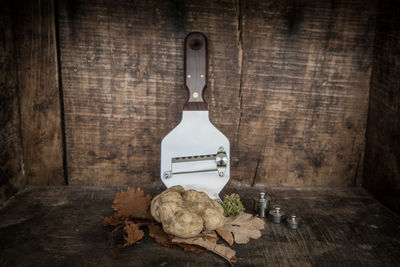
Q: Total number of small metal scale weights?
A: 3